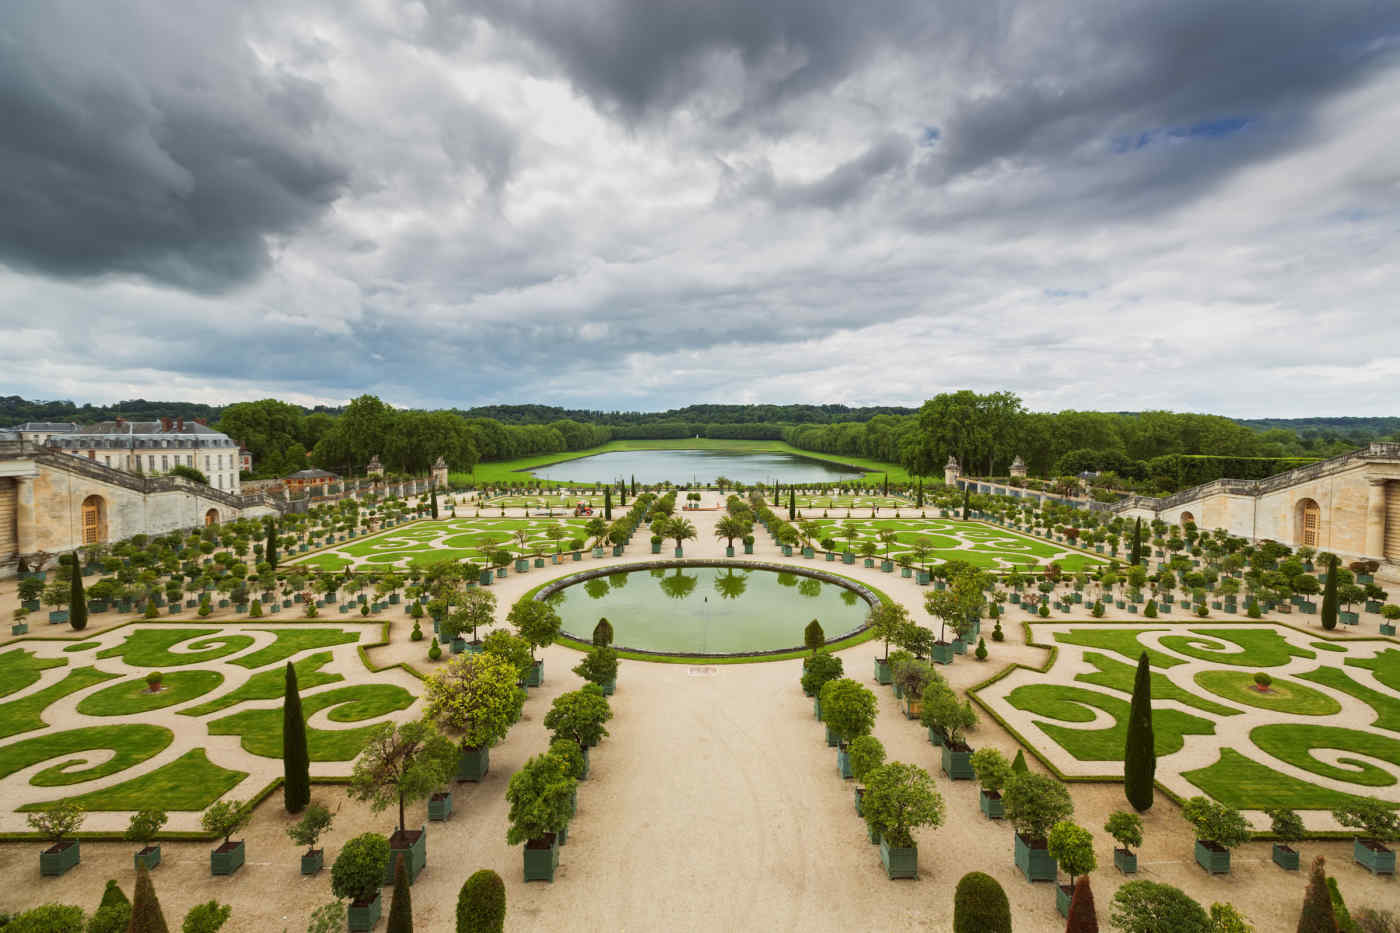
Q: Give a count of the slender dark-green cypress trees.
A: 15